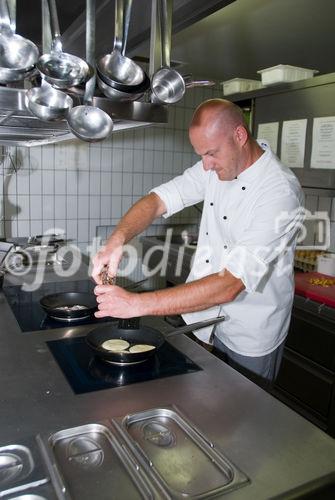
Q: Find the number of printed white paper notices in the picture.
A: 3